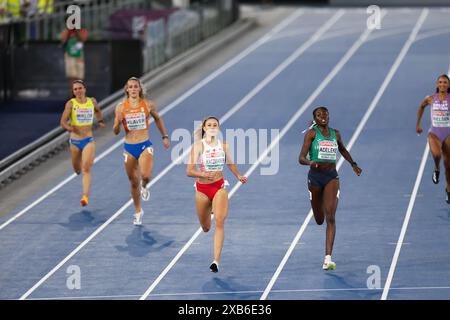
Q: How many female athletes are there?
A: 5